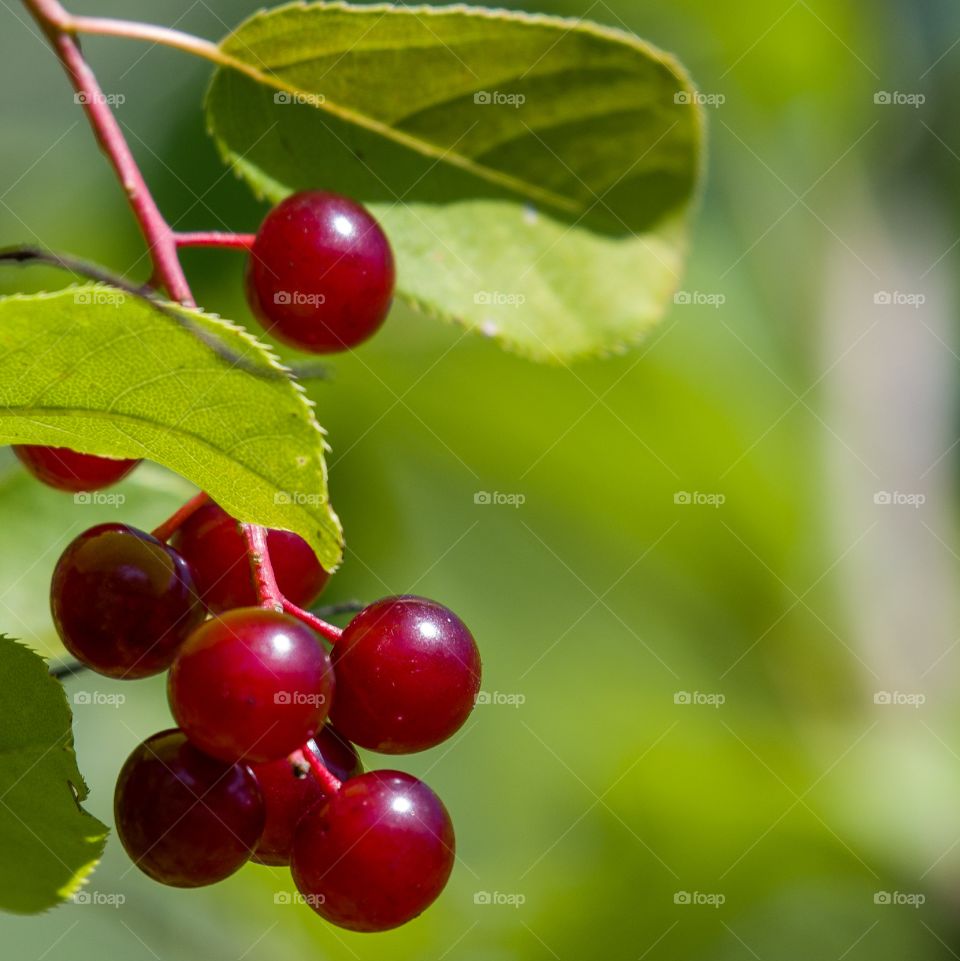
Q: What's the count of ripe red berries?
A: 9